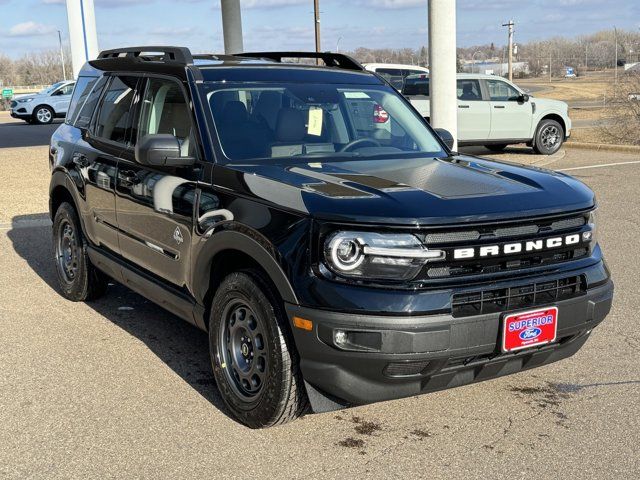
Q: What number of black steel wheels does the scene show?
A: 2